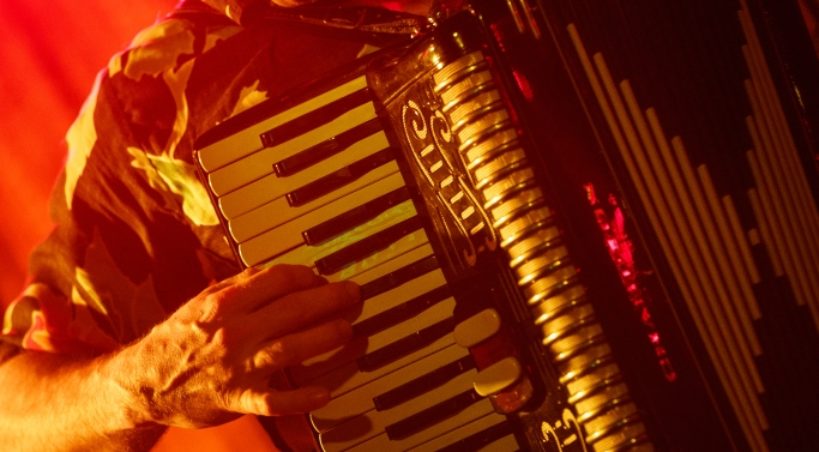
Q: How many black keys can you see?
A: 11